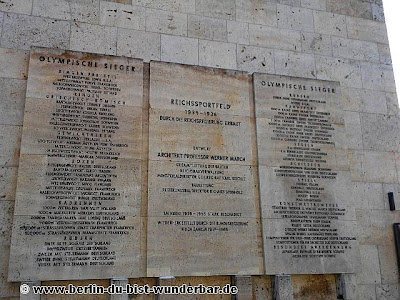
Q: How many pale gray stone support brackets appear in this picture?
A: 6